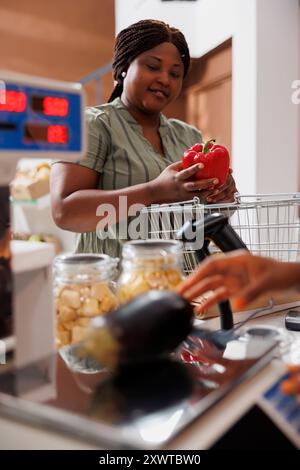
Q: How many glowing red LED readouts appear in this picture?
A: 3